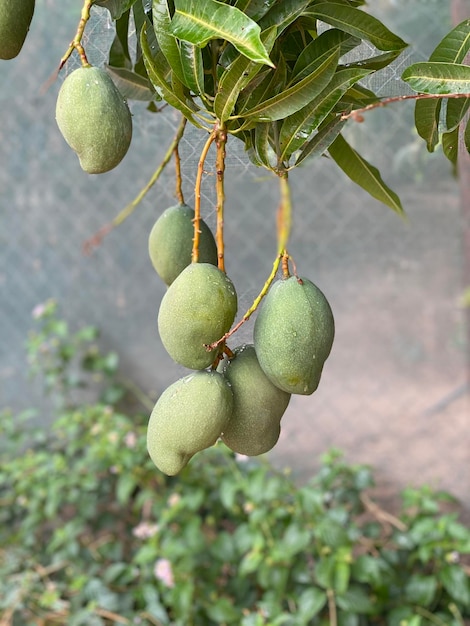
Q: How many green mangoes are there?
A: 7